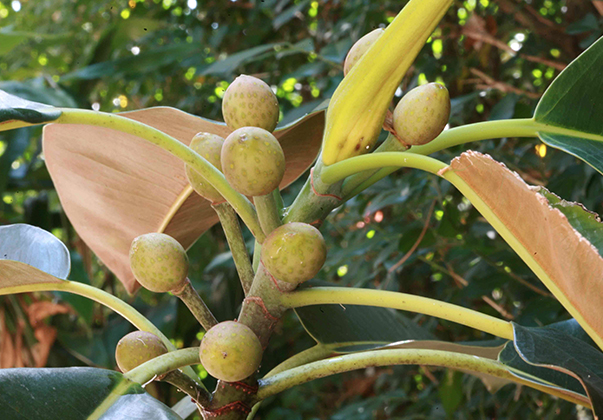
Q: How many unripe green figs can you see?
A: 9